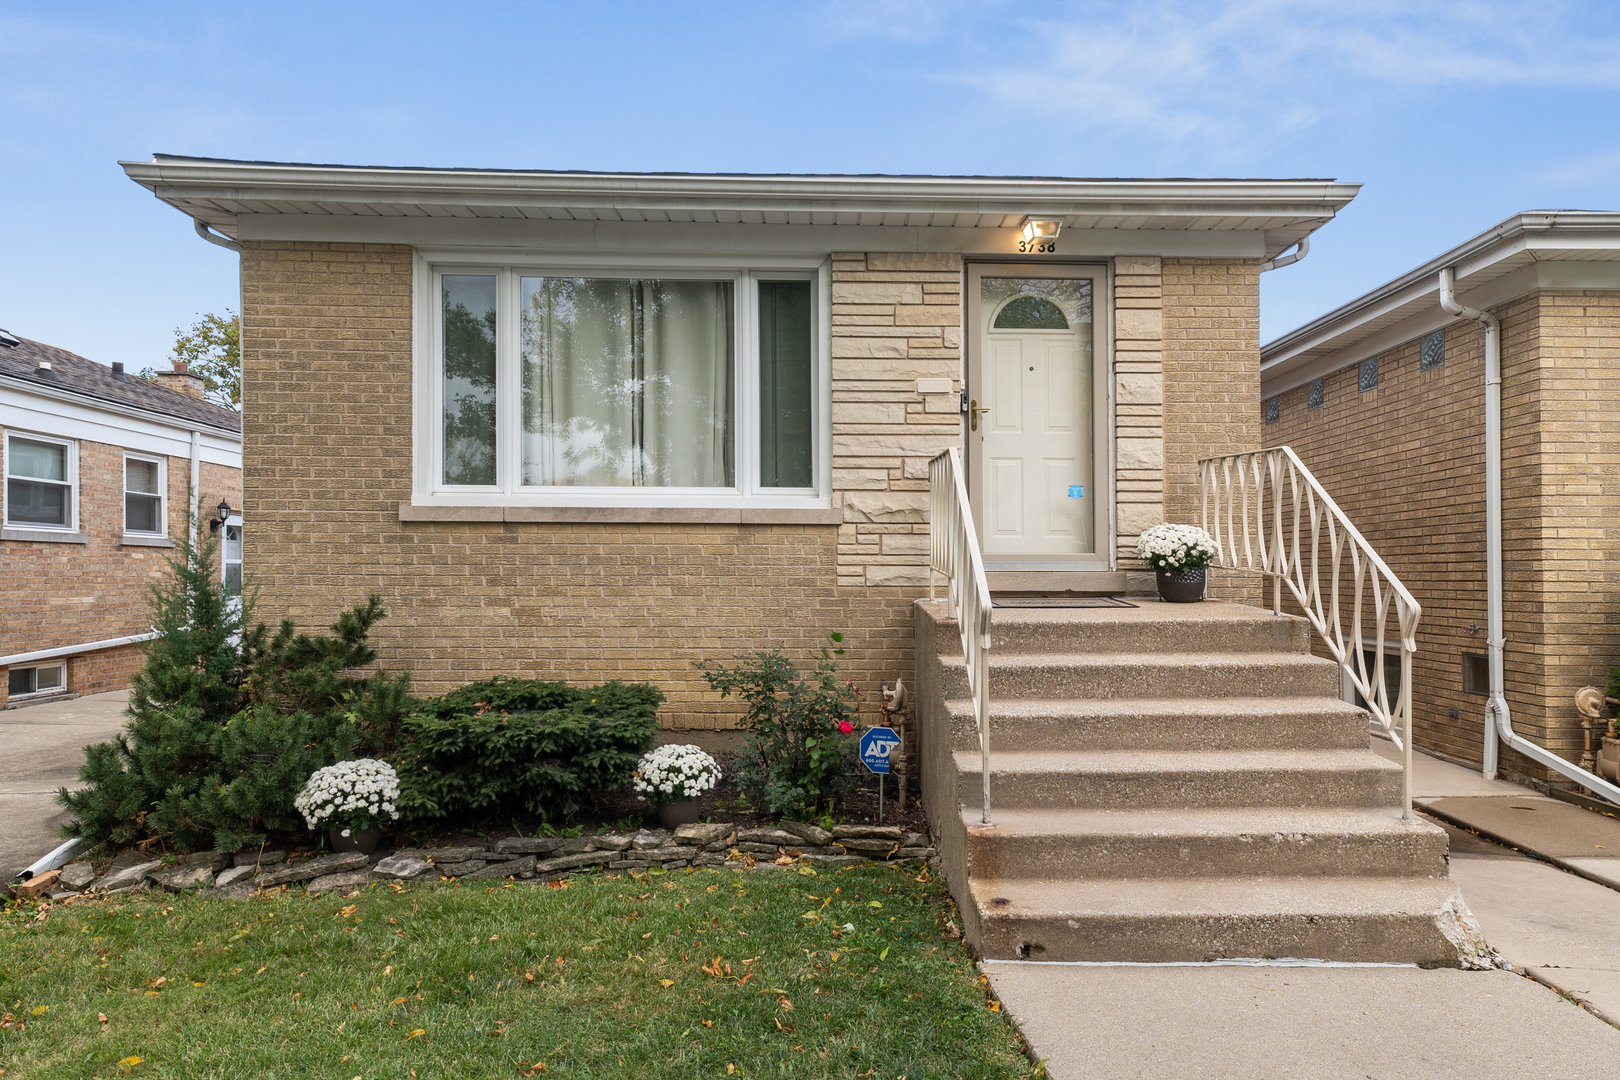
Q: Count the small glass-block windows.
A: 4